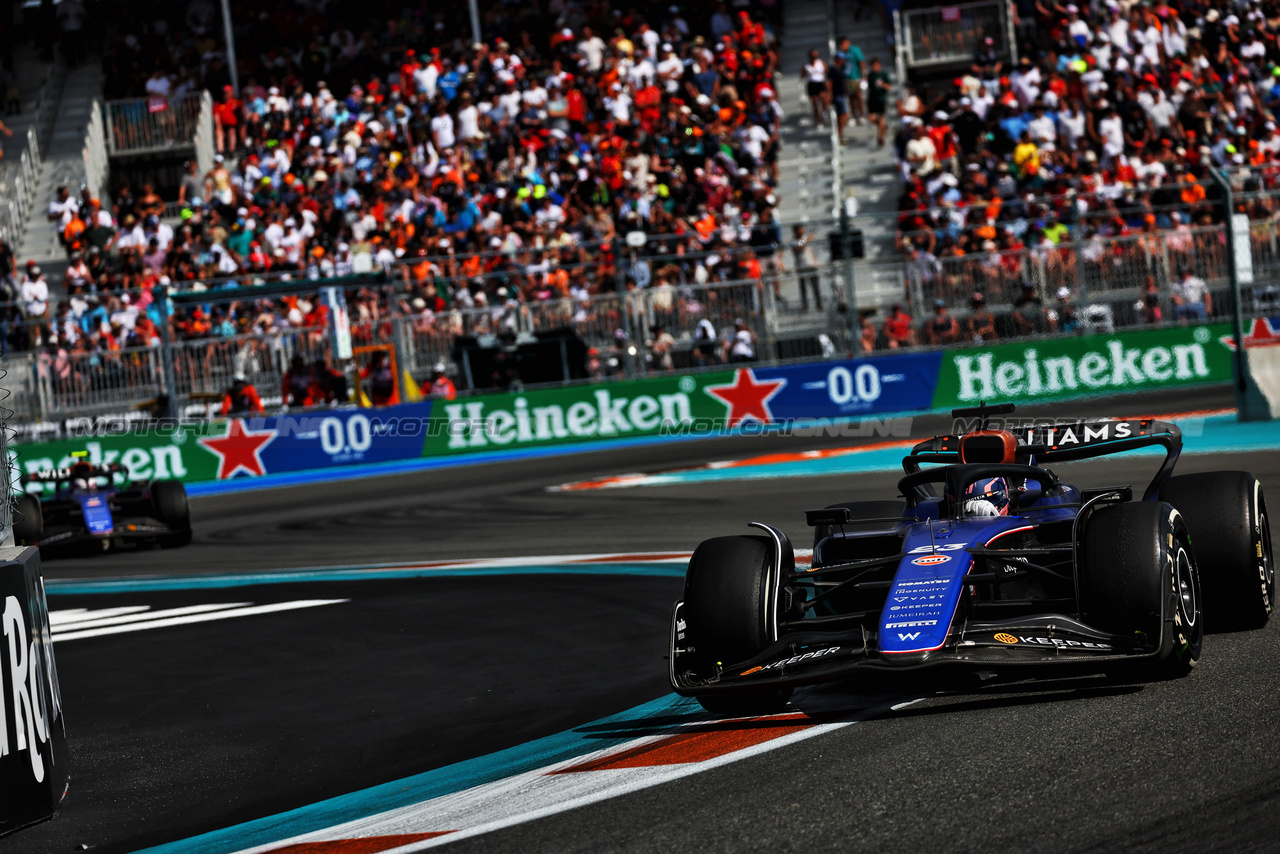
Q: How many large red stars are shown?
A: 3